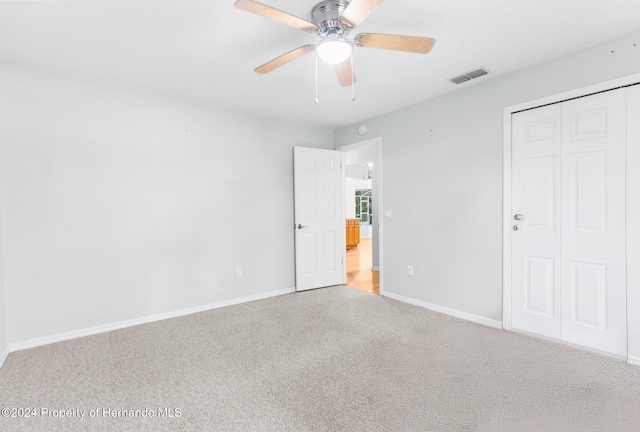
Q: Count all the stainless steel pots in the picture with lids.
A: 0